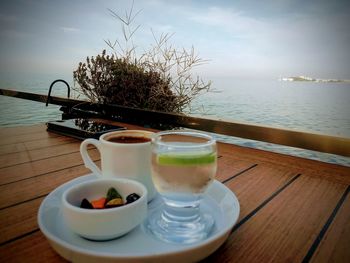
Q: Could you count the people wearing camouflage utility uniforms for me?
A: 0